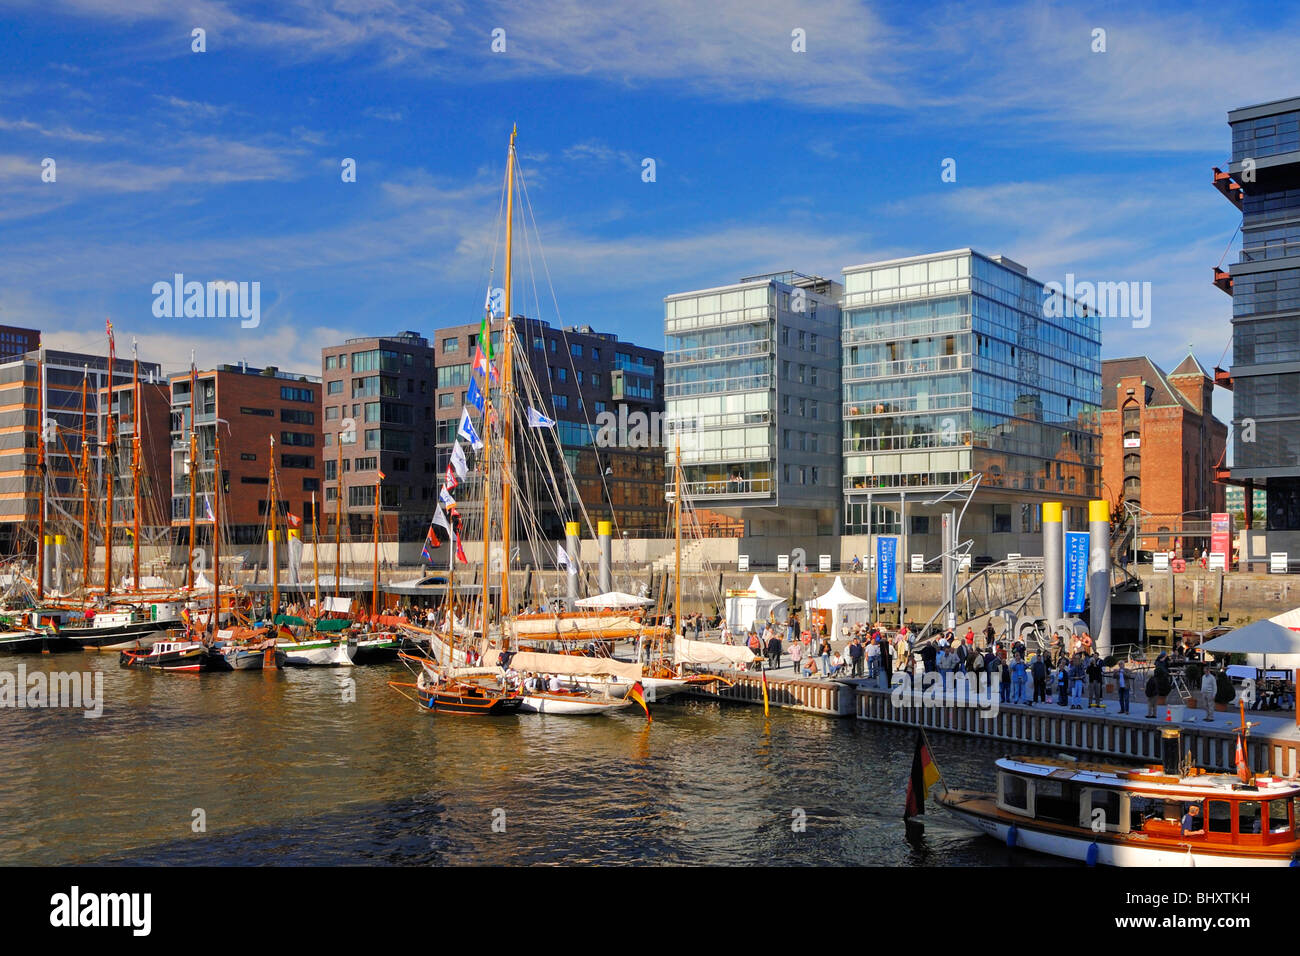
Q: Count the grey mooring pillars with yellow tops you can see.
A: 8